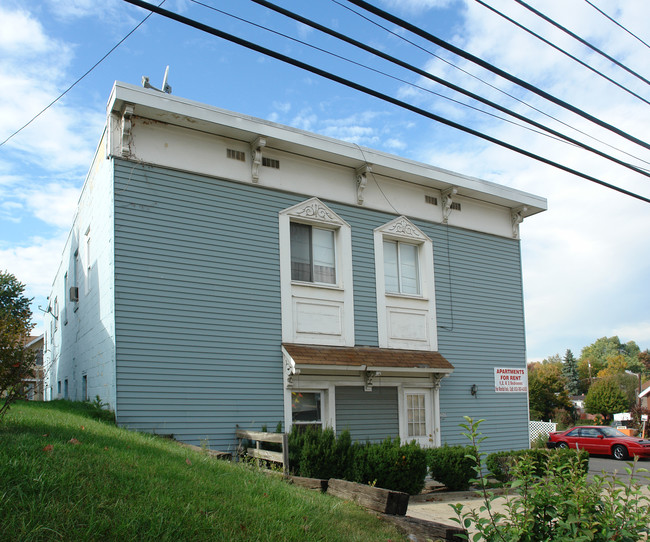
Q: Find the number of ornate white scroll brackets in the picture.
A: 8